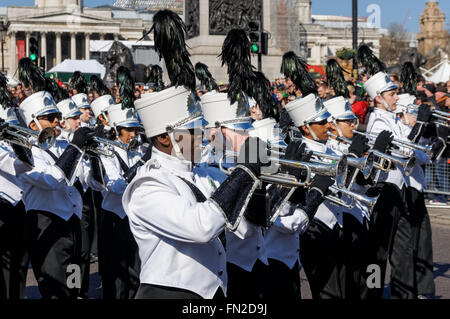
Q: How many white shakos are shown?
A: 13